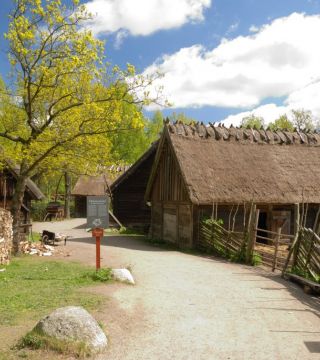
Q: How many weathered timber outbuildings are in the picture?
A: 4